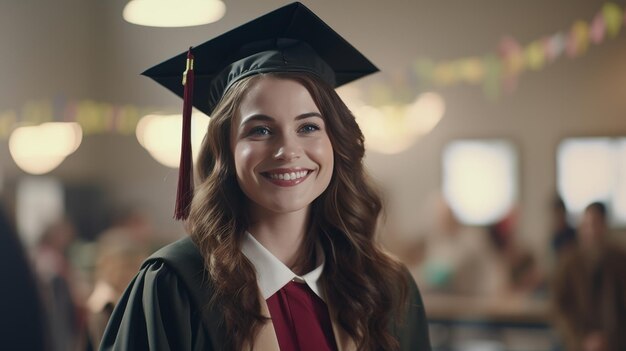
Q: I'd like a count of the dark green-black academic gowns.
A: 1